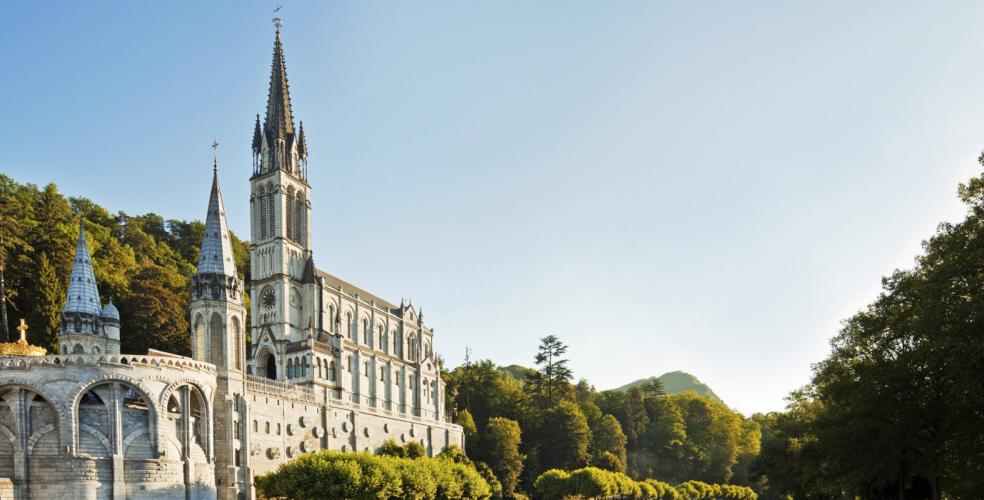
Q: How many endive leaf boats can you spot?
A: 0